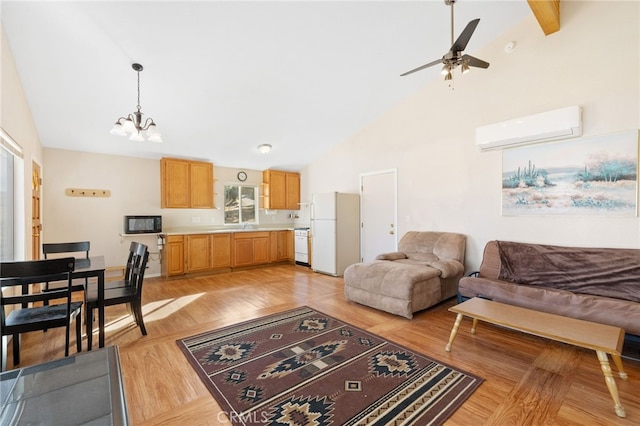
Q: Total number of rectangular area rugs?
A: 1